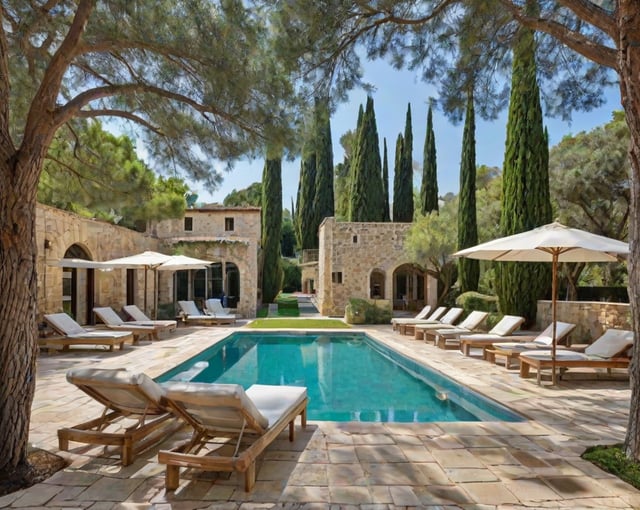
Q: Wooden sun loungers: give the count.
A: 14